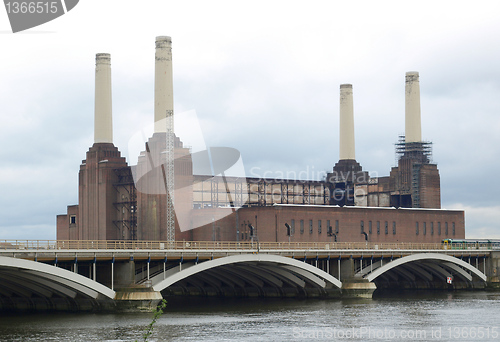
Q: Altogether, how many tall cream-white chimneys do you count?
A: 4